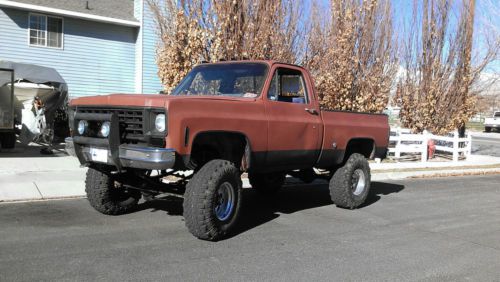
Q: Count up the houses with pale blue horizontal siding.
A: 1